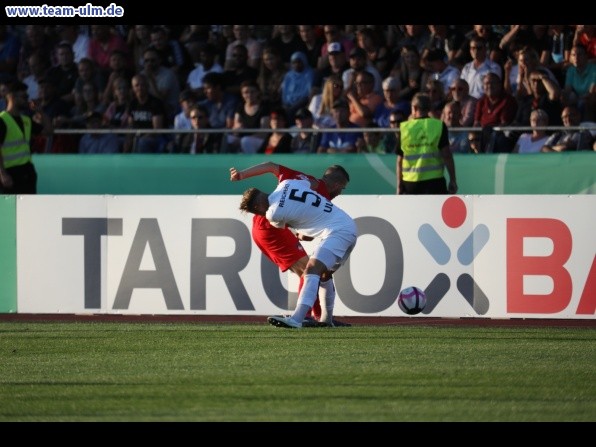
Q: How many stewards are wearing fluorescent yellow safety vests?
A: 2